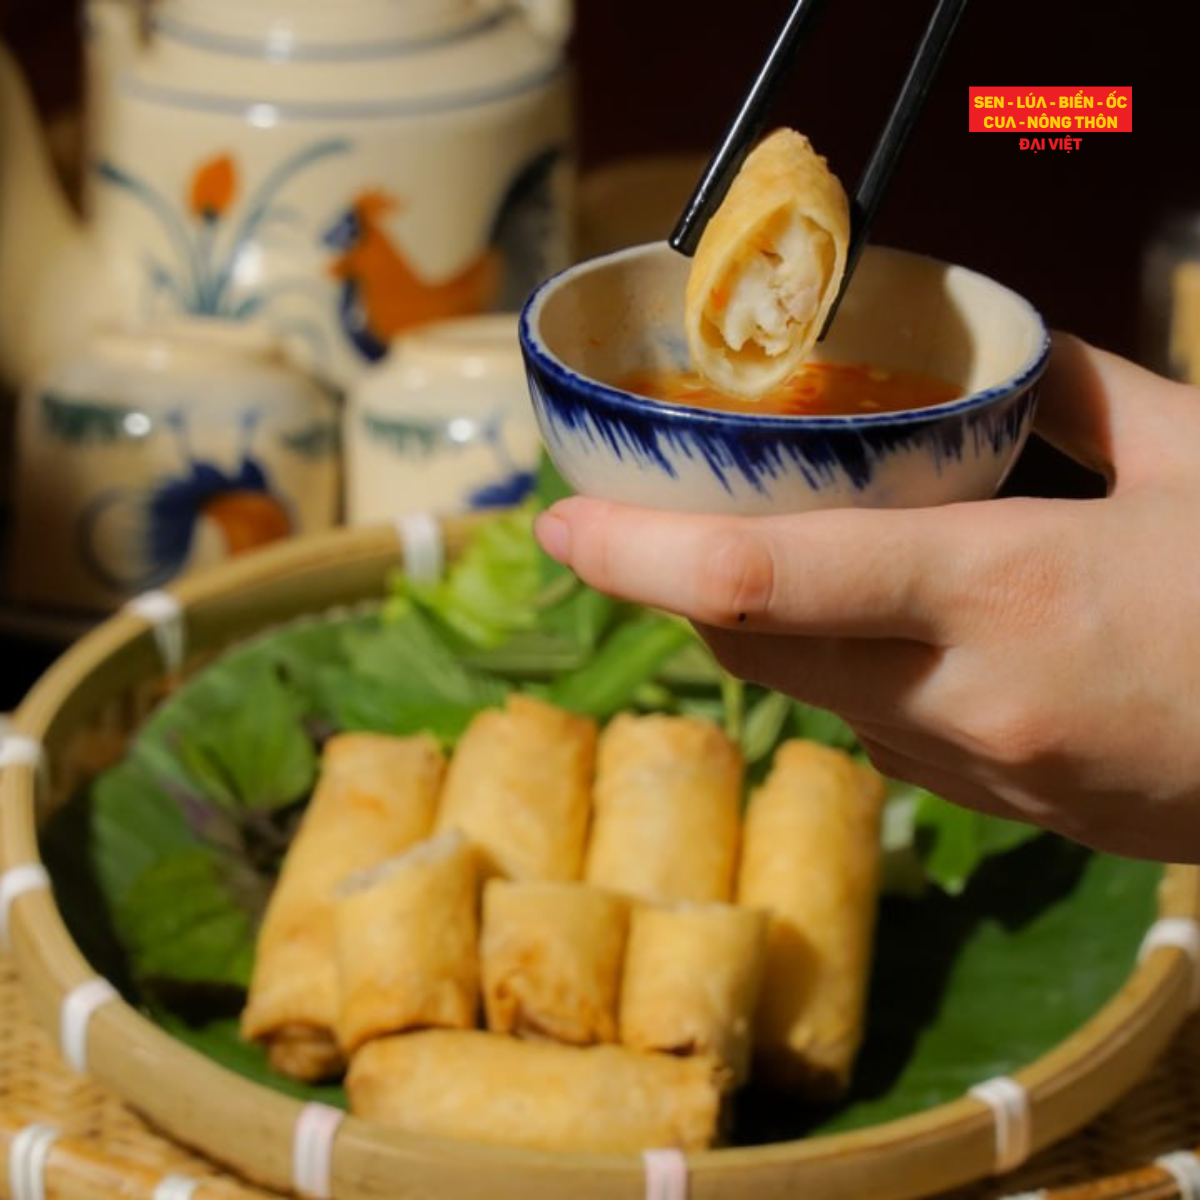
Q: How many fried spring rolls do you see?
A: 9